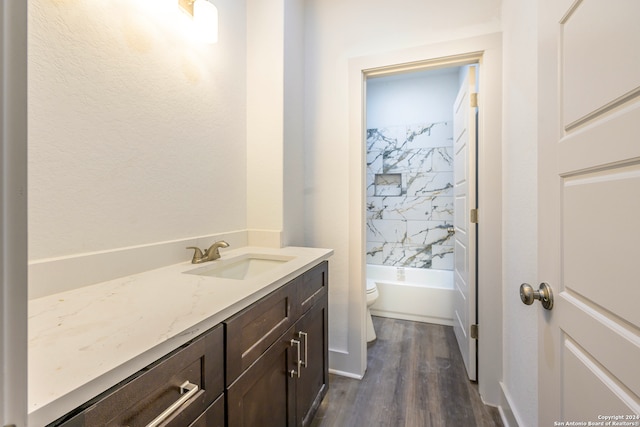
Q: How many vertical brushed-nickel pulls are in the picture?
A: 2